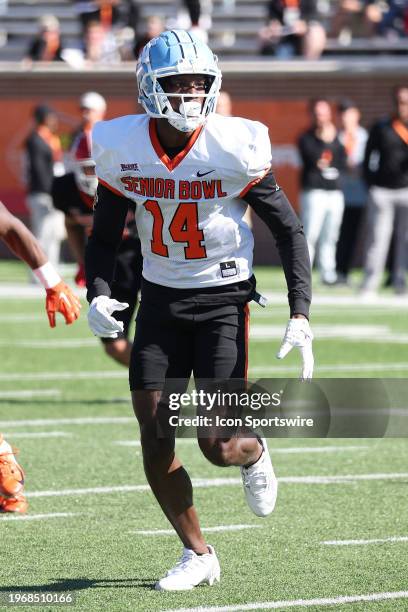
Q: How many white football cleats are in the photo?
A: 2